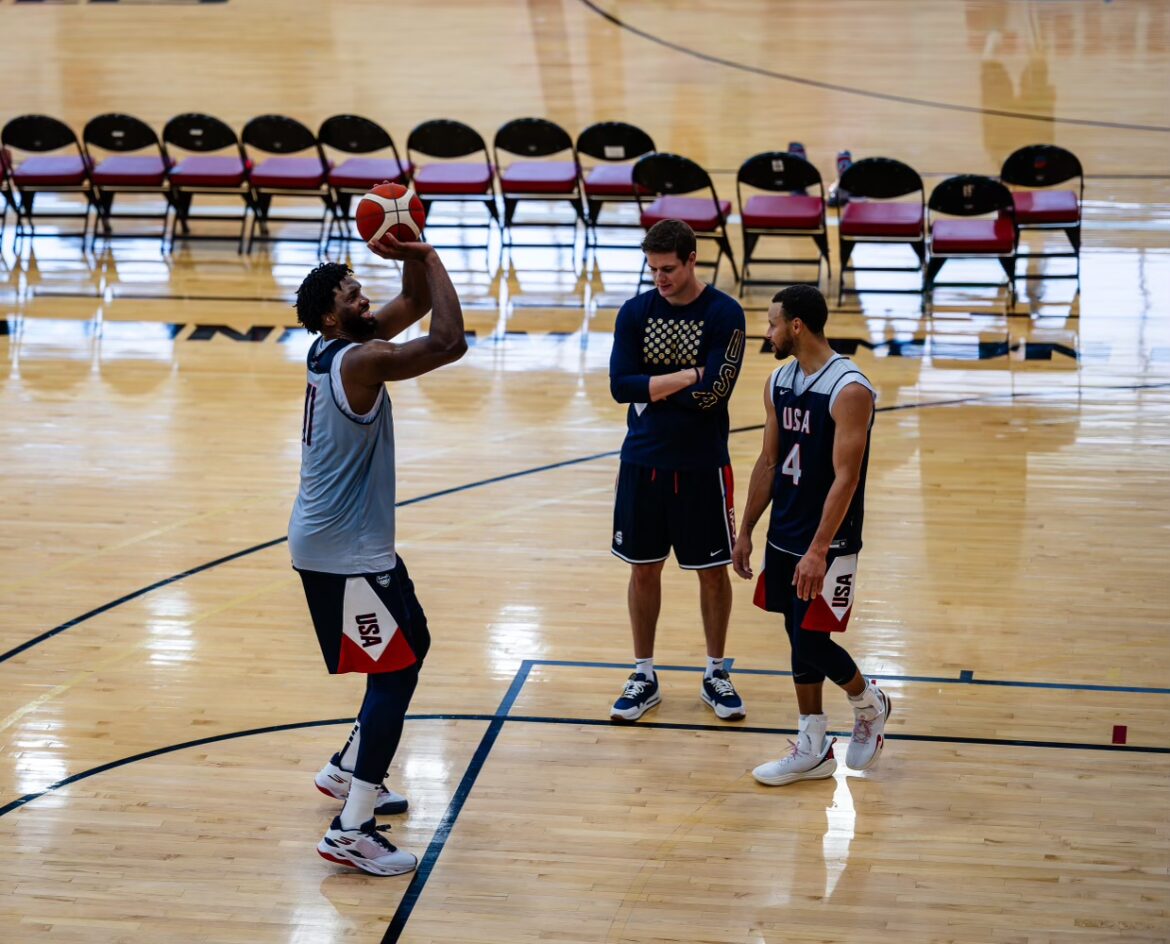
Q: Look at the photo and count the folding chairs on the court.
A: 13